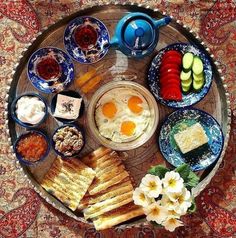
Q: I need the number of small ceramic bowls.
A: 4